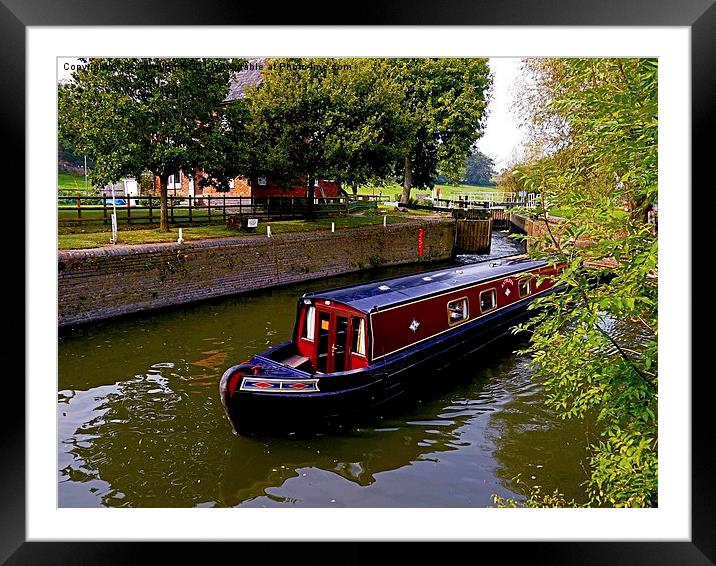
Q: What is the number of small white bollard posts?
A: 4